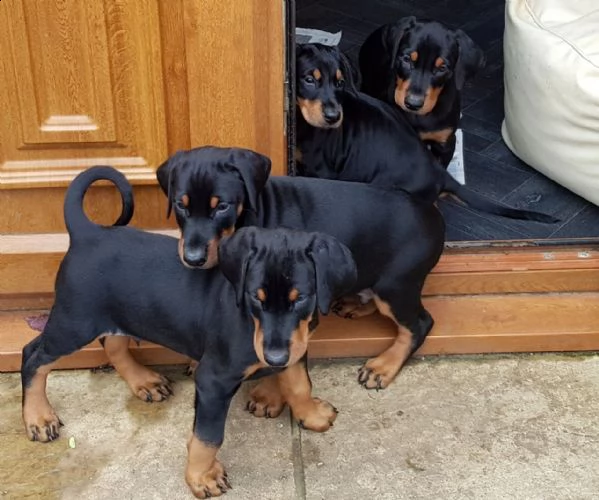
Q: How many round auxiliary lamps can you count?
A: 0